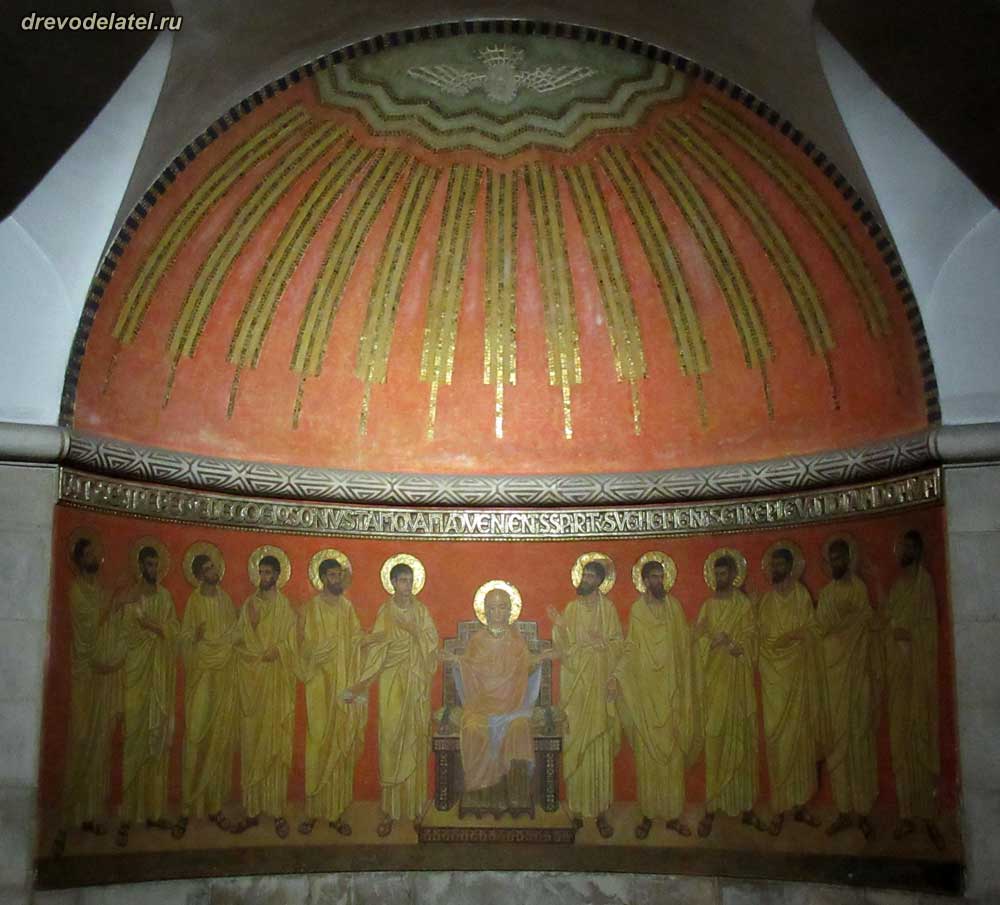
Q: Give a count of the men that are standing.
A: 12